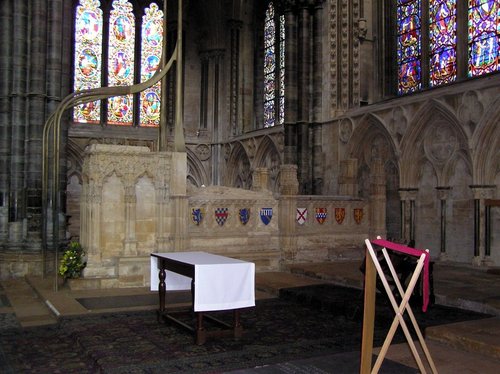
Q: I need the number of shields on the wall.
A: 8